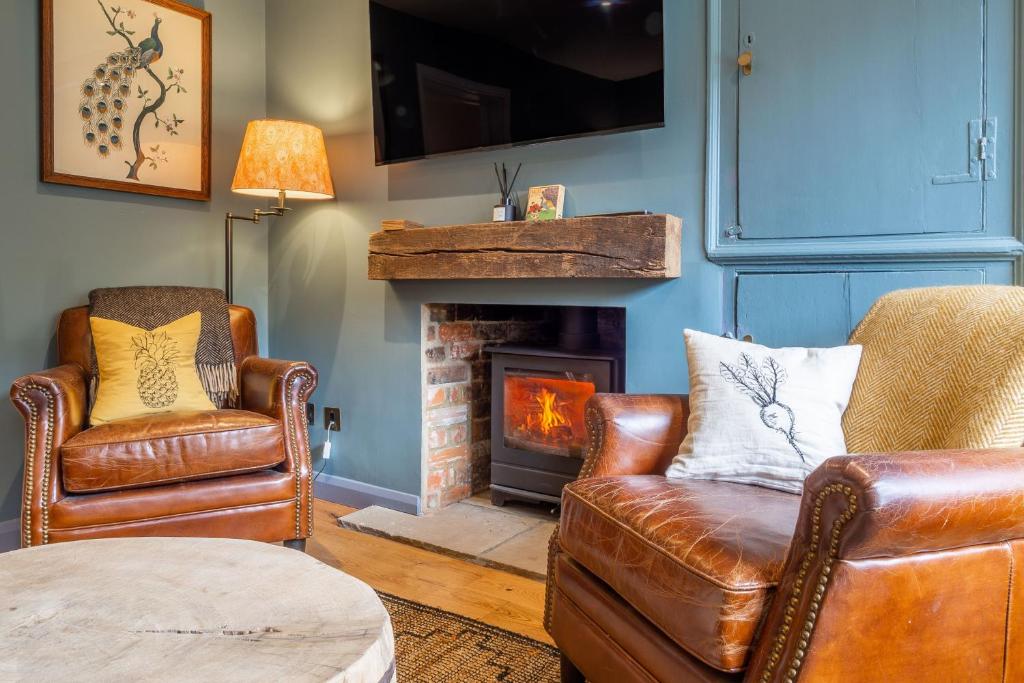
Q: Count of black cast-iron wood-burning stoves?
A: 1